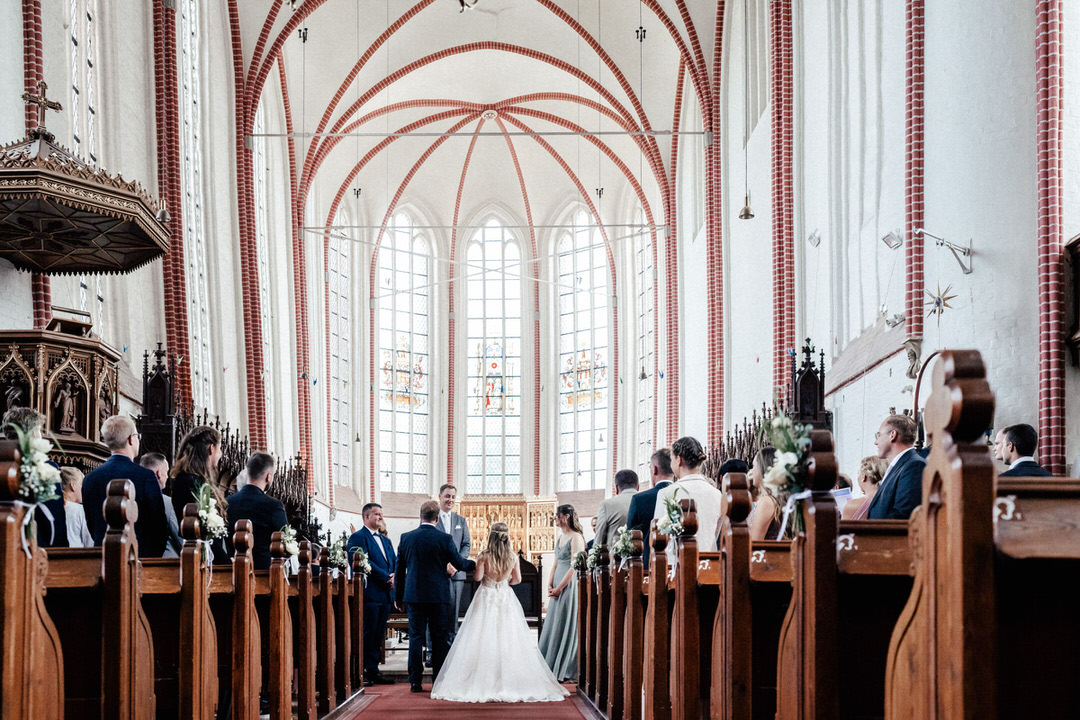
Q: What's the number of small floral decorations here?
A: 10